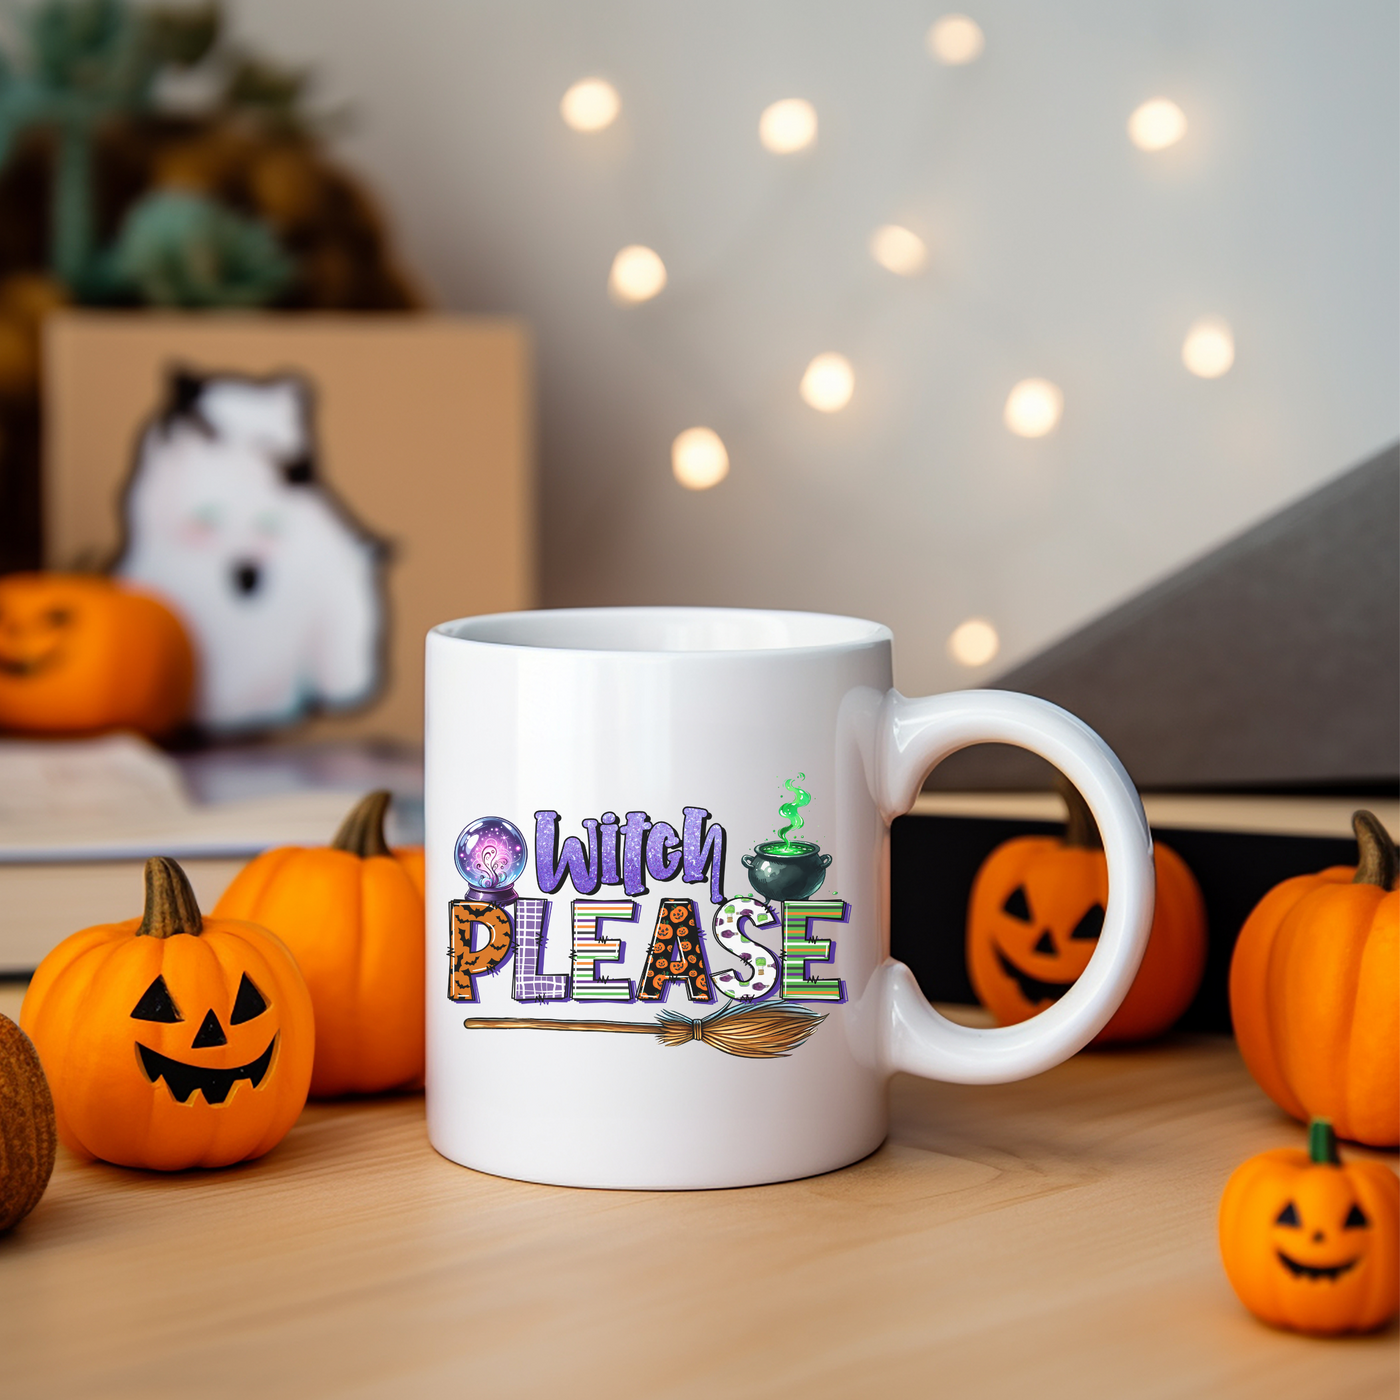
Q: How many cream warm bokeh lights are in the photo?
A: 11